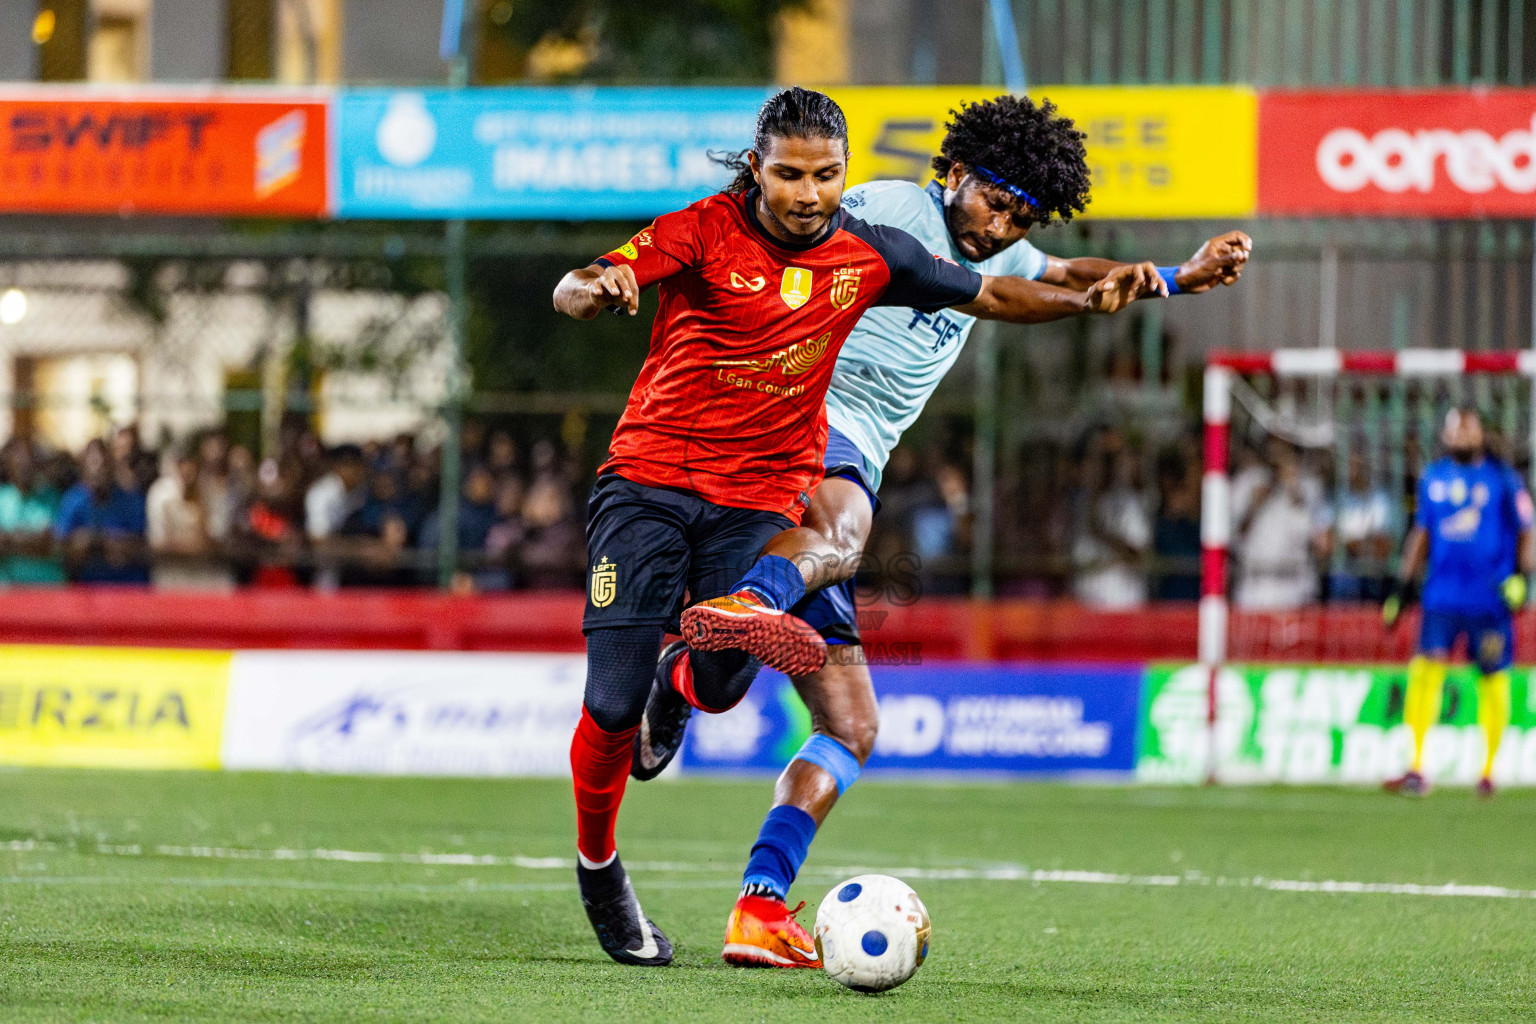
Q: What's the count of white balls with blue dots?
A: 1